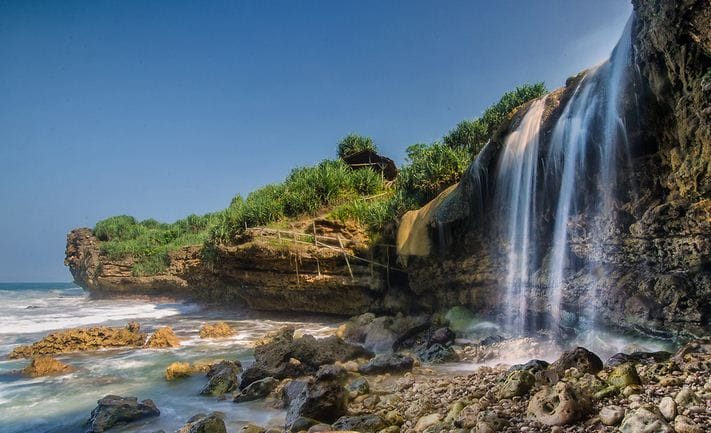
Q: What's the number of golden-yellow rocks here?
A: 5